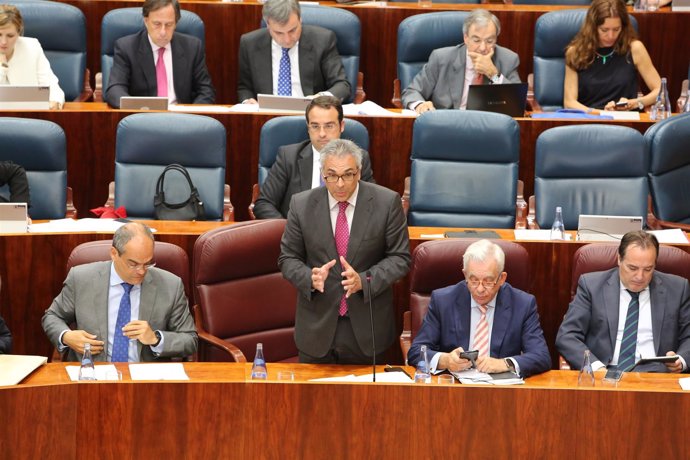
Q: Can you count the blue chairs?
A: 11